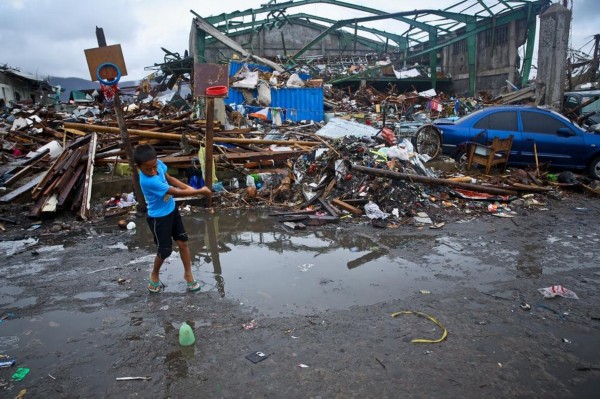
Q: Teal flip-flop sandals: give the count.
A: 2